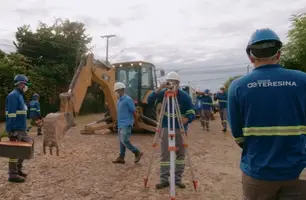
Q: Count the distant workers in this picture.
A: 3